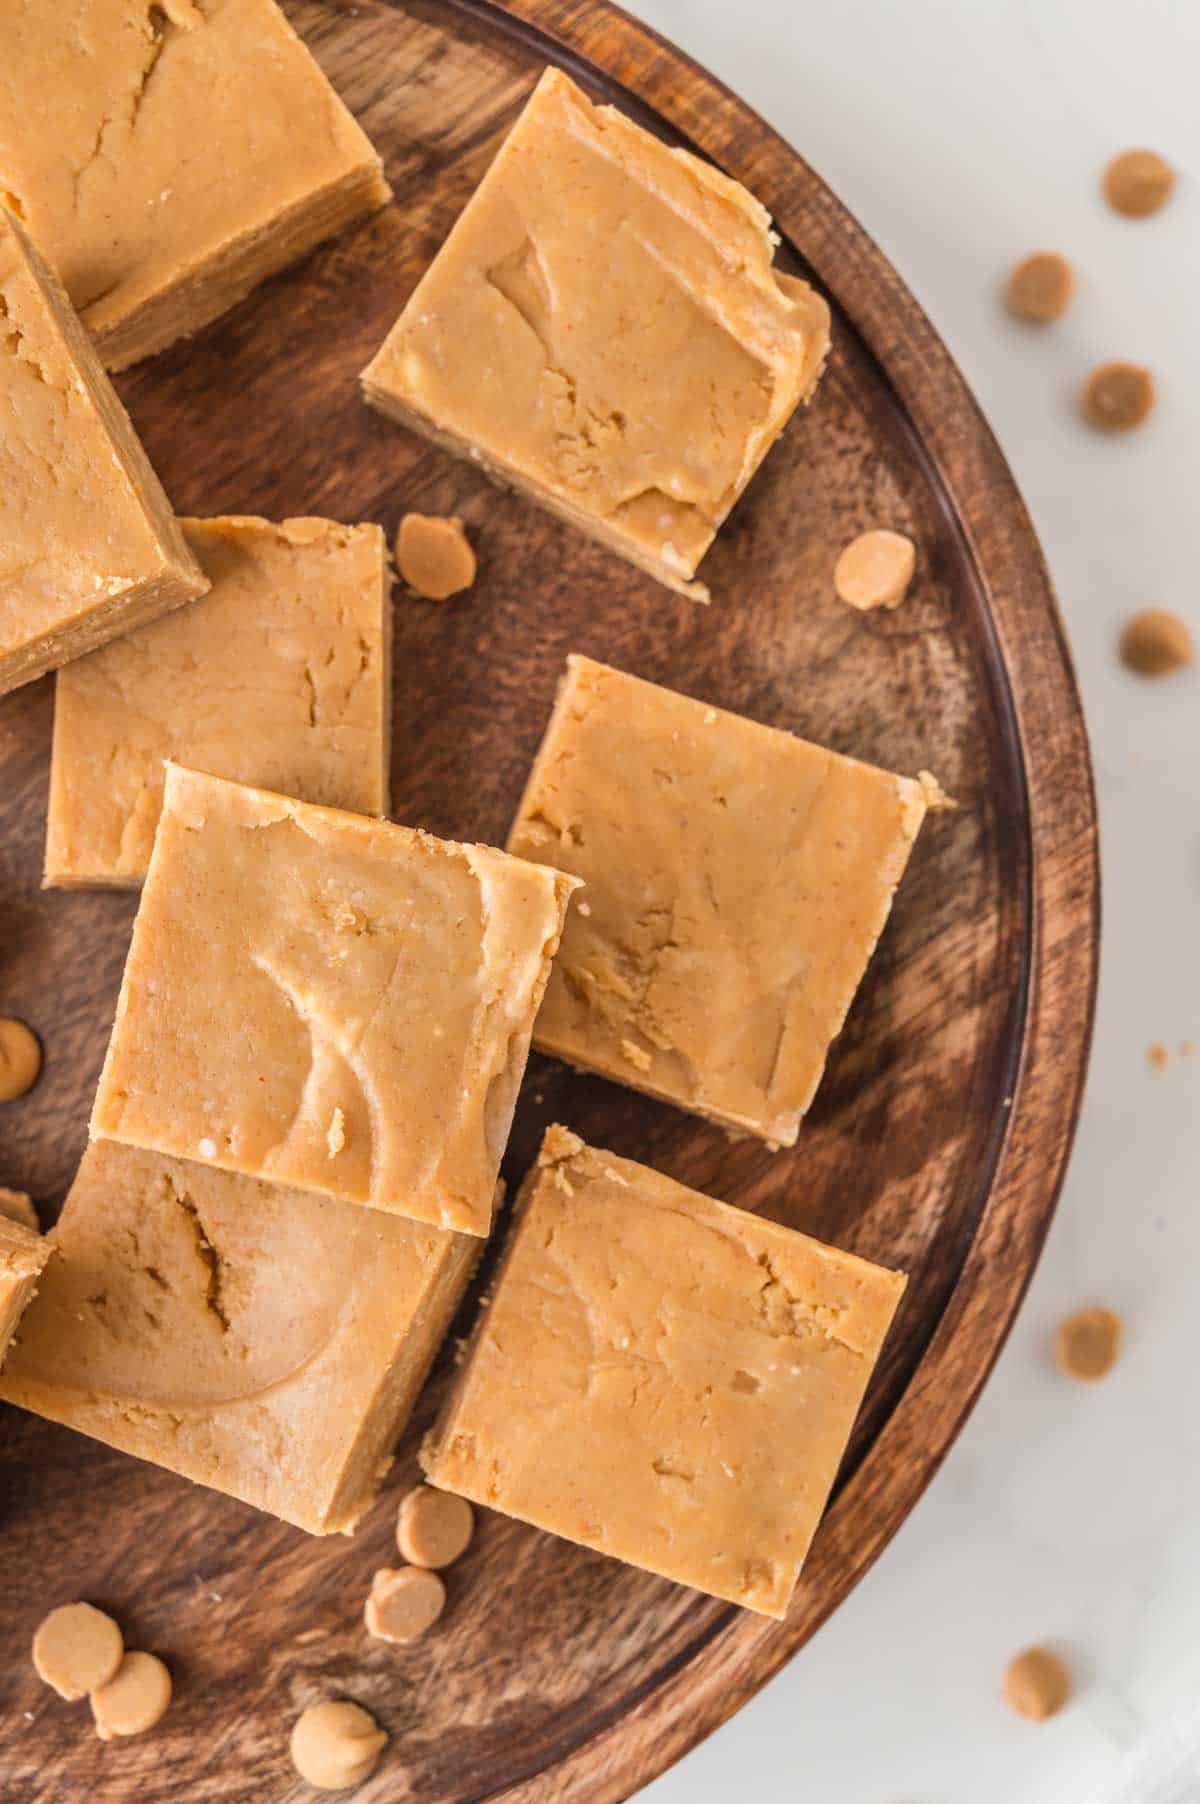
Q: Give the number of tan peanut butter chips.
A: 14